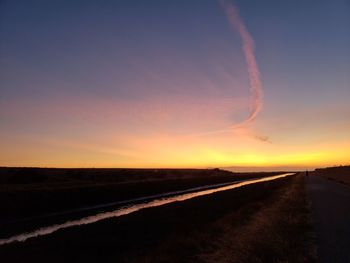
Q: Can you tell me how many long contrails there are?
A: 1